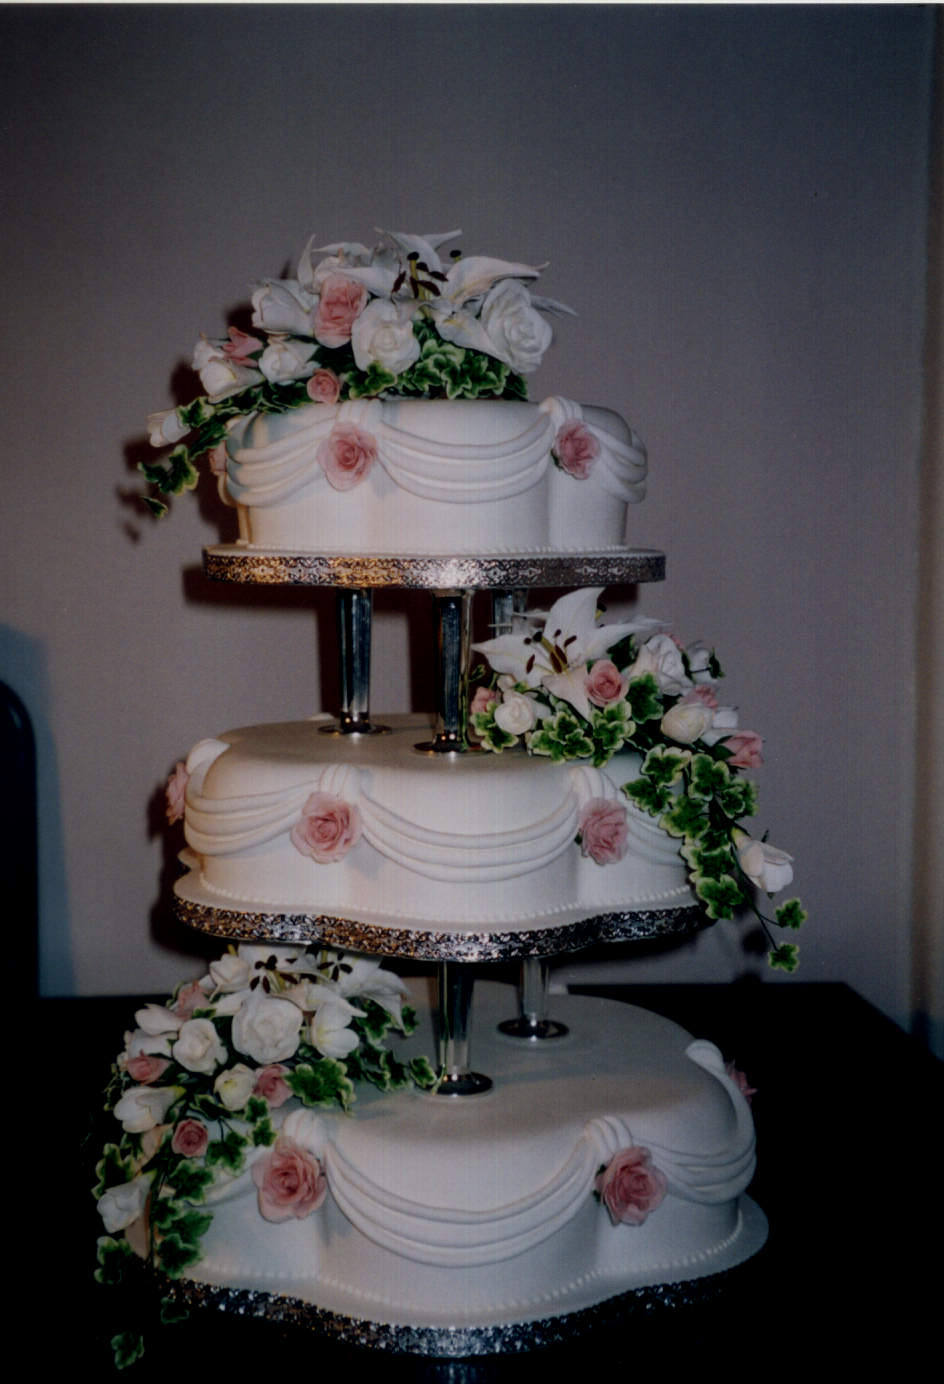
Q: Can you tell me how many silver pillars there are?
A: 5